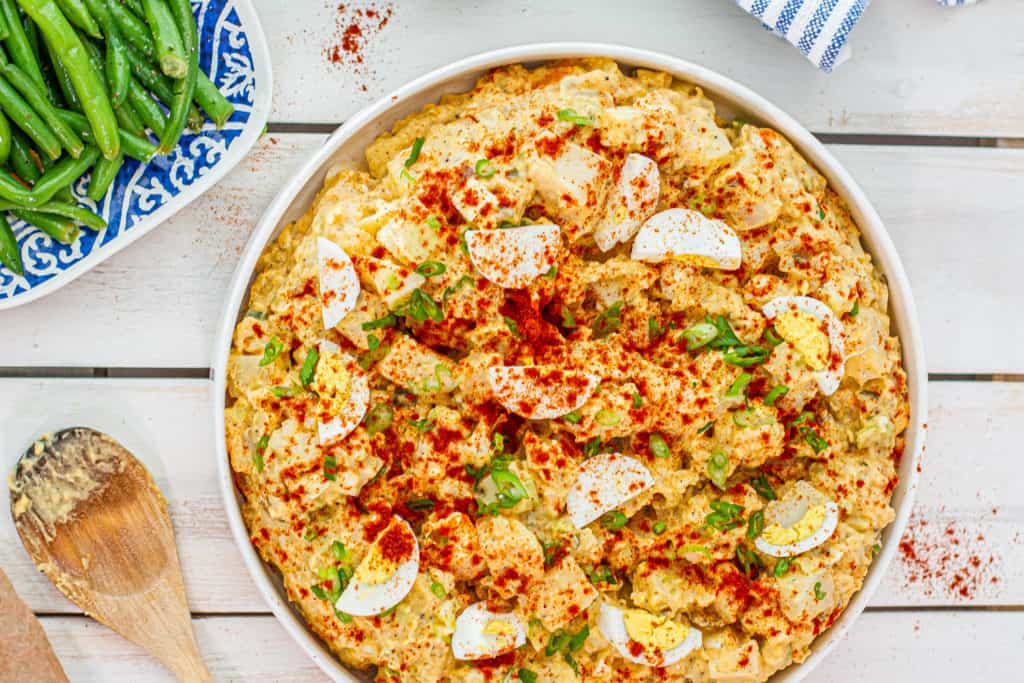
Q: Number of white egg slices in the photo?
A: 12